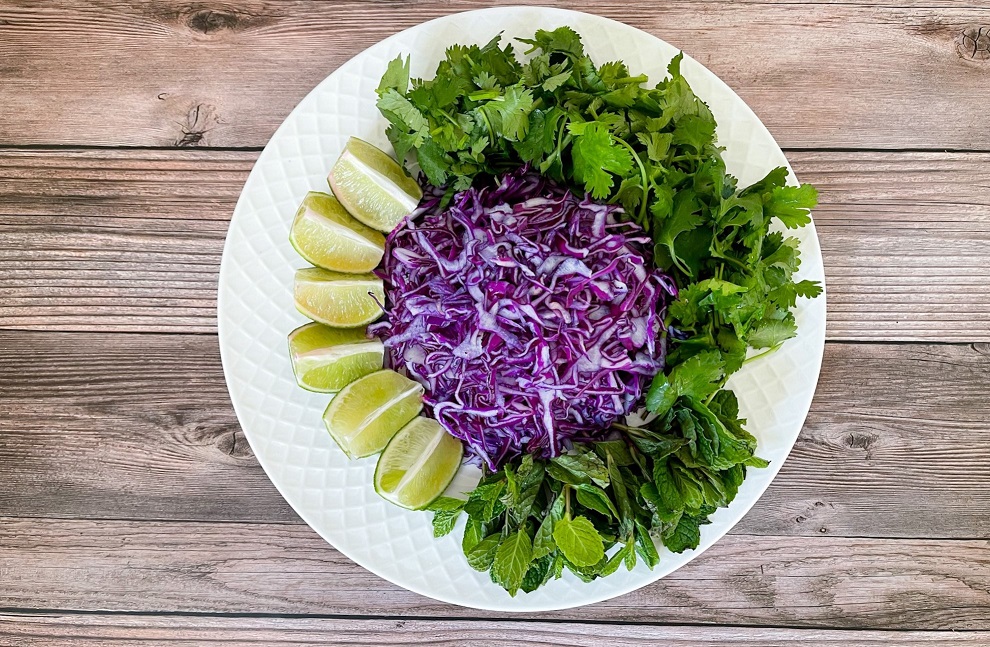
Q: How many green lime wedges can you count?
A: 6